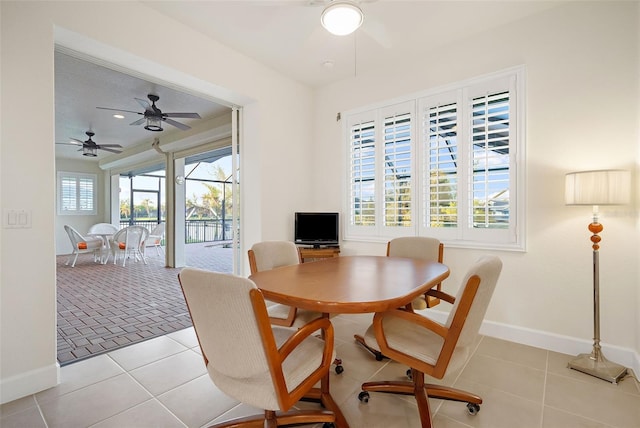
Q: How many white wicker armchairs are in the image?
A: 4